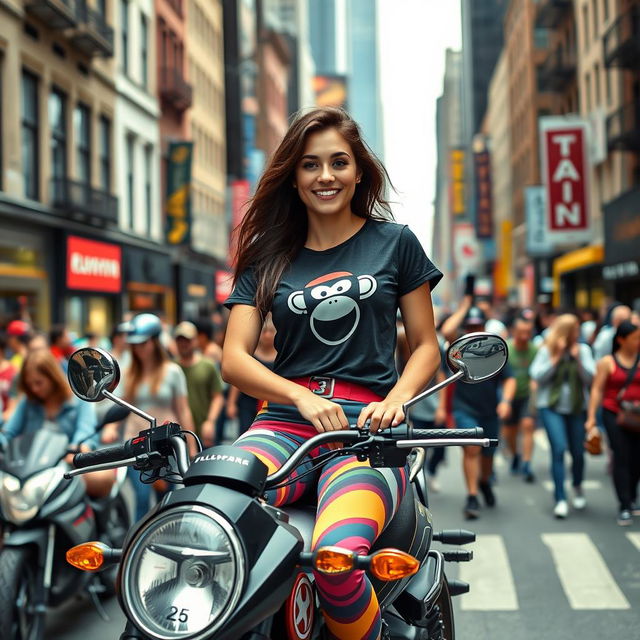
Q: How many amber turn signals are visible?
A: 3